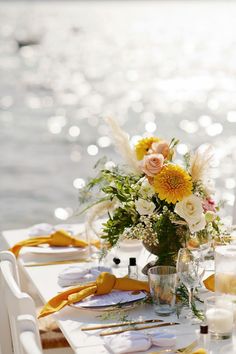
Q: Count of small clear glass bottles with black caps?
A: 2